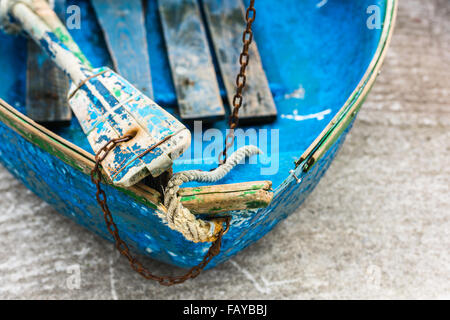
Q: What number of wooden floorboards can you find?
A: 4